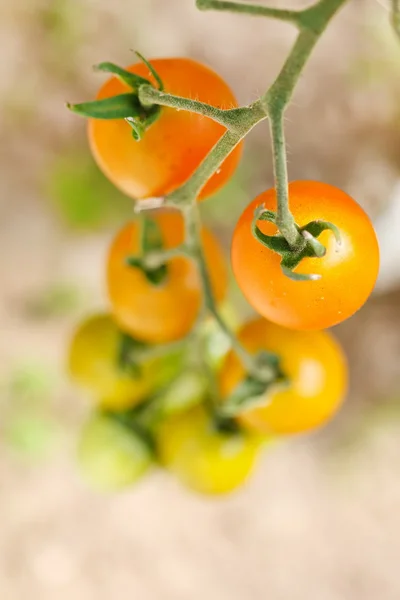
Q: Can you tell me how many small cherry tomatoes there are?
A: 7